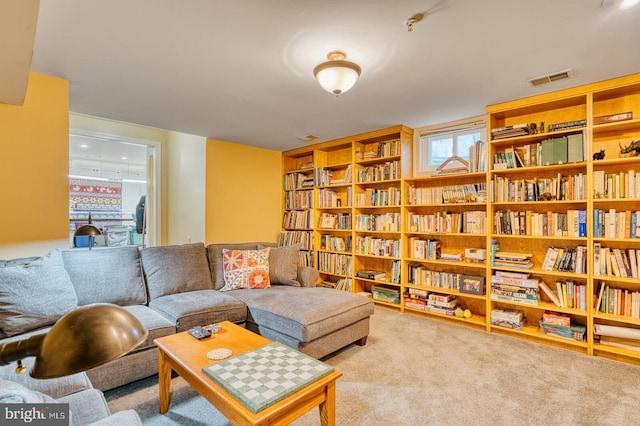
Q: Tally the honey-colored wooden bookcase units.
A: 6